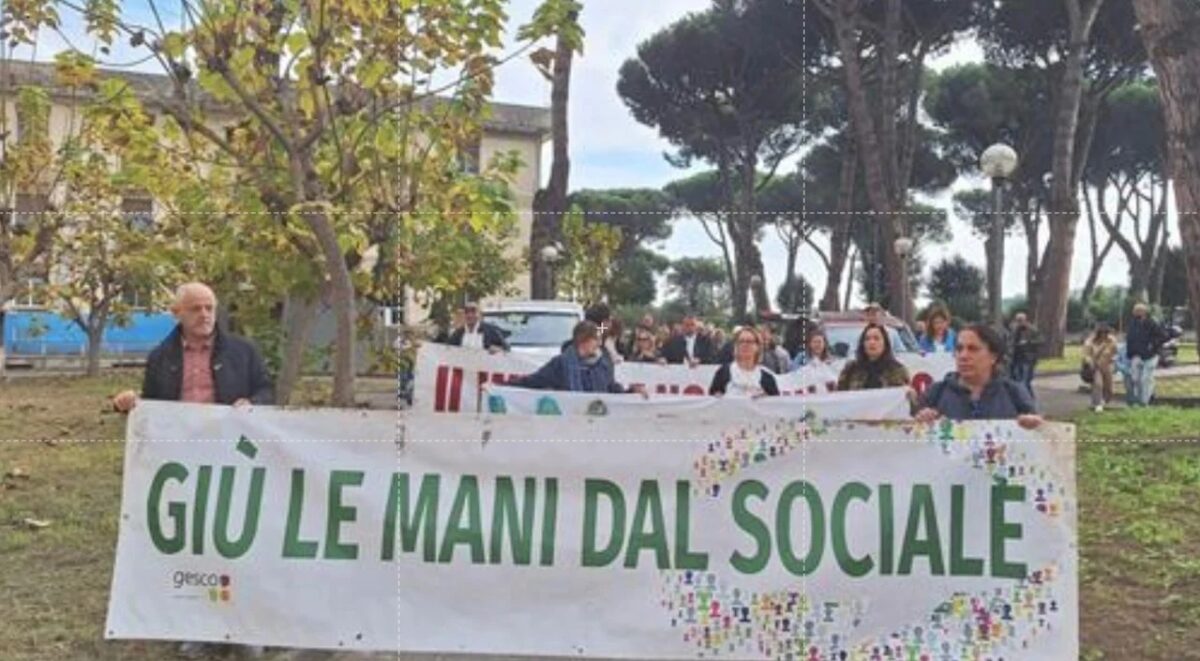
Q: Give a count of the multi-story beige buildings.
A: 1